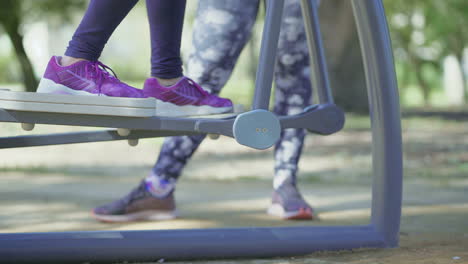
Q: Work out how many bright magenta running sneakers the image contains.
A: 2